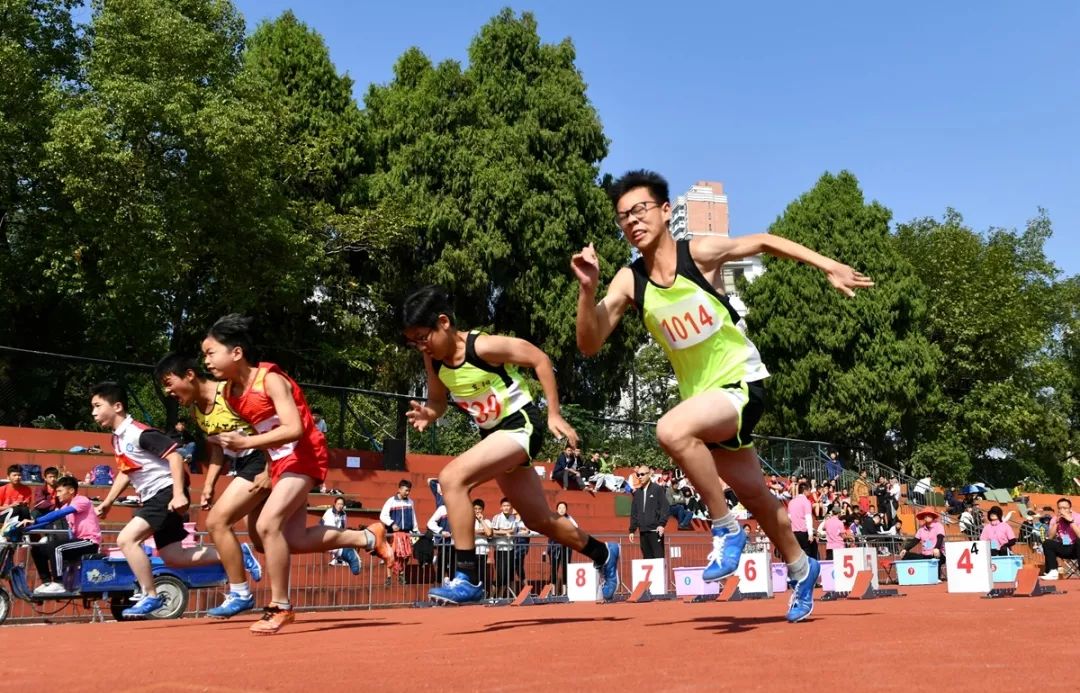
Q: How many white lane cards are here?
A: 5